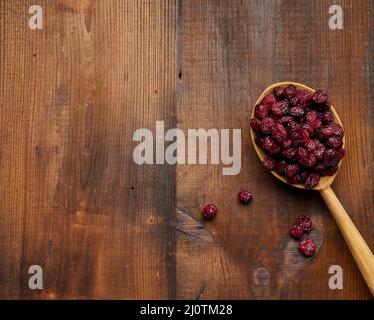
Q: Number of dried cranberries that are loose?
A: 5